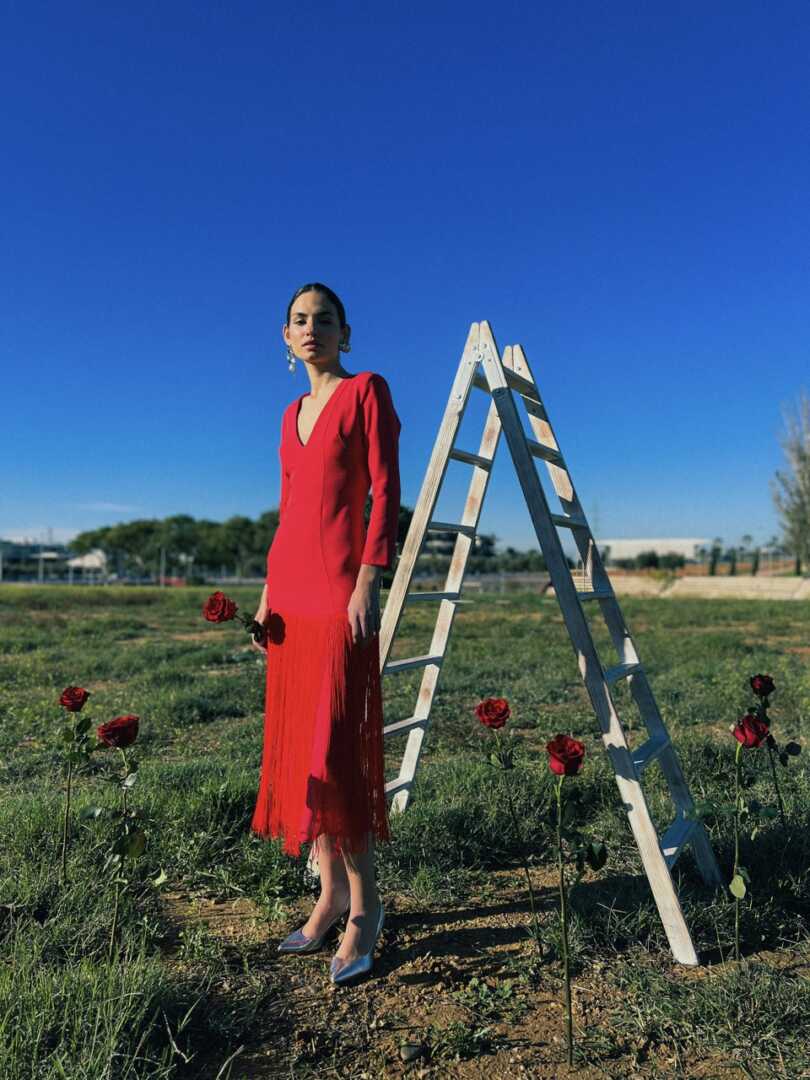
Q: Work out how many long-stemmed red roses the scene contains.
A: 7